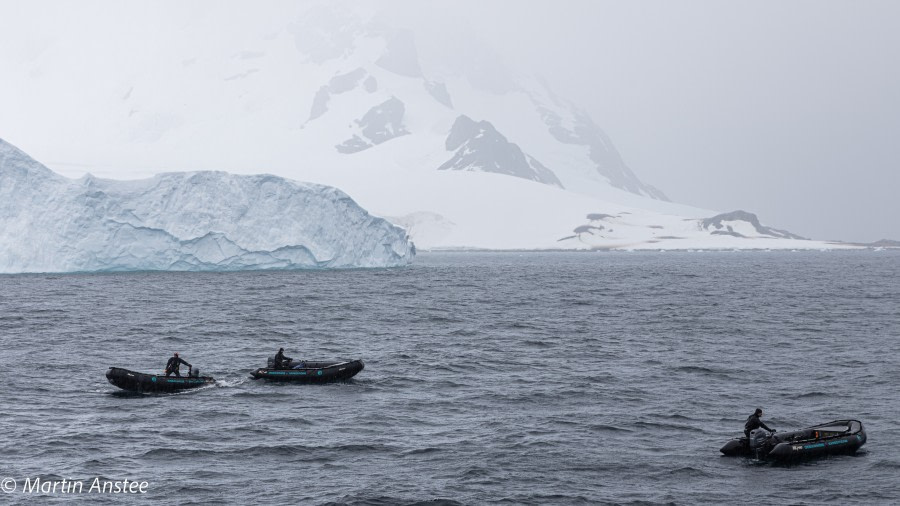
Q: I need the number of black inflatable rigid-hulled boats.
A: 3